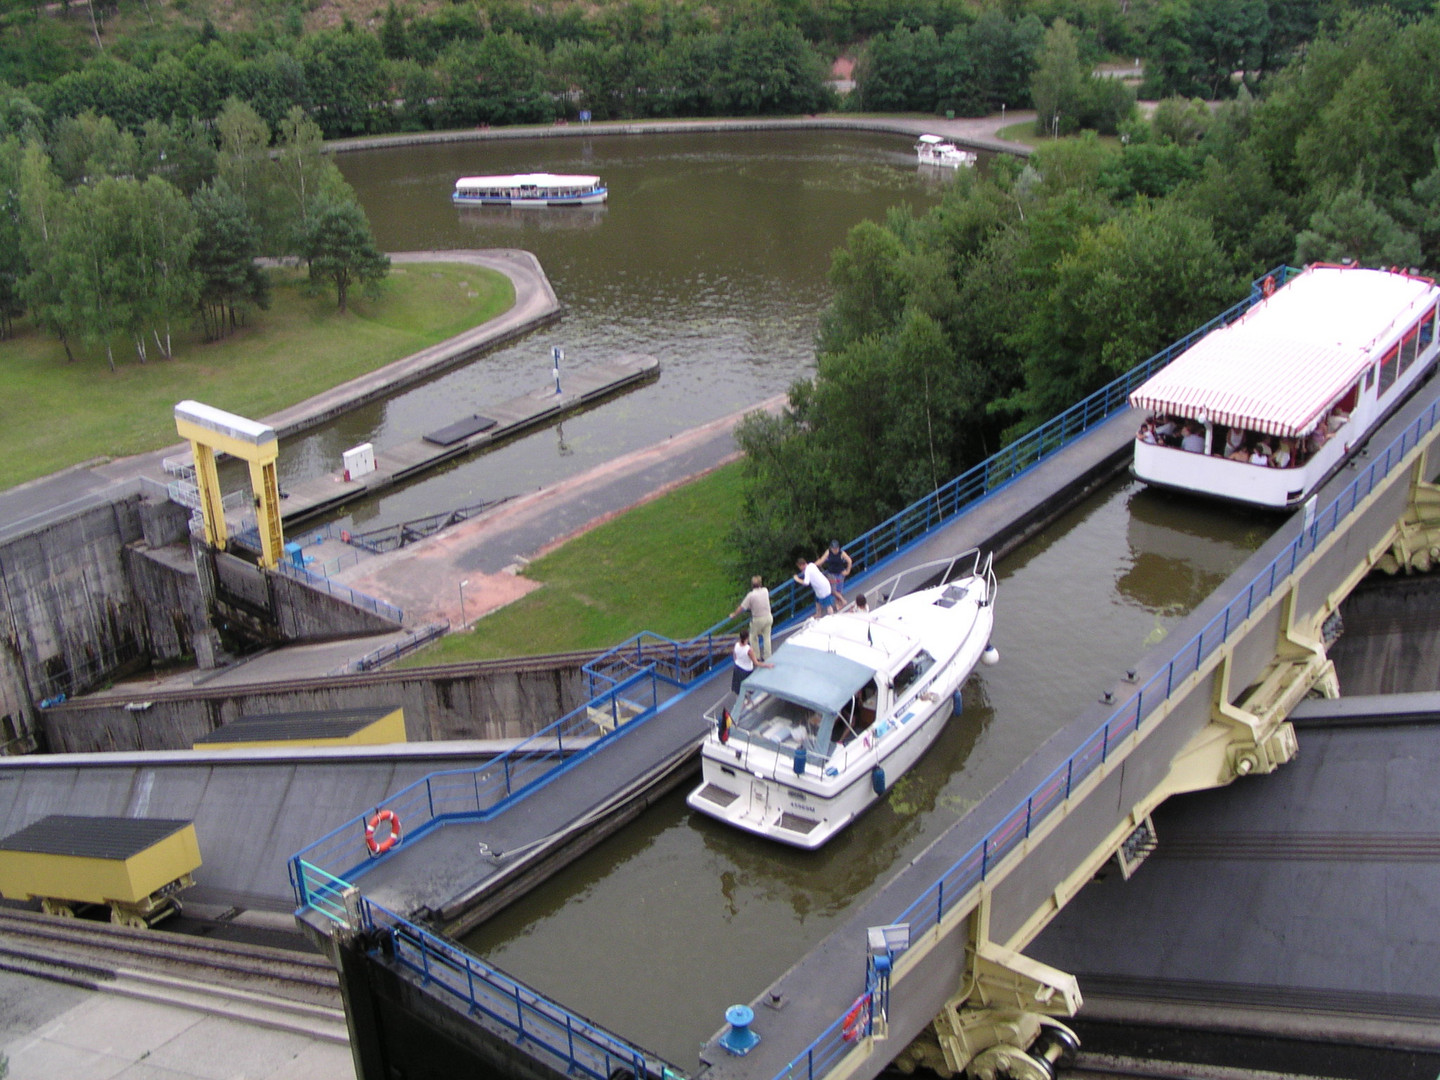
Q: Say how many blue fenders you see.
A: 3